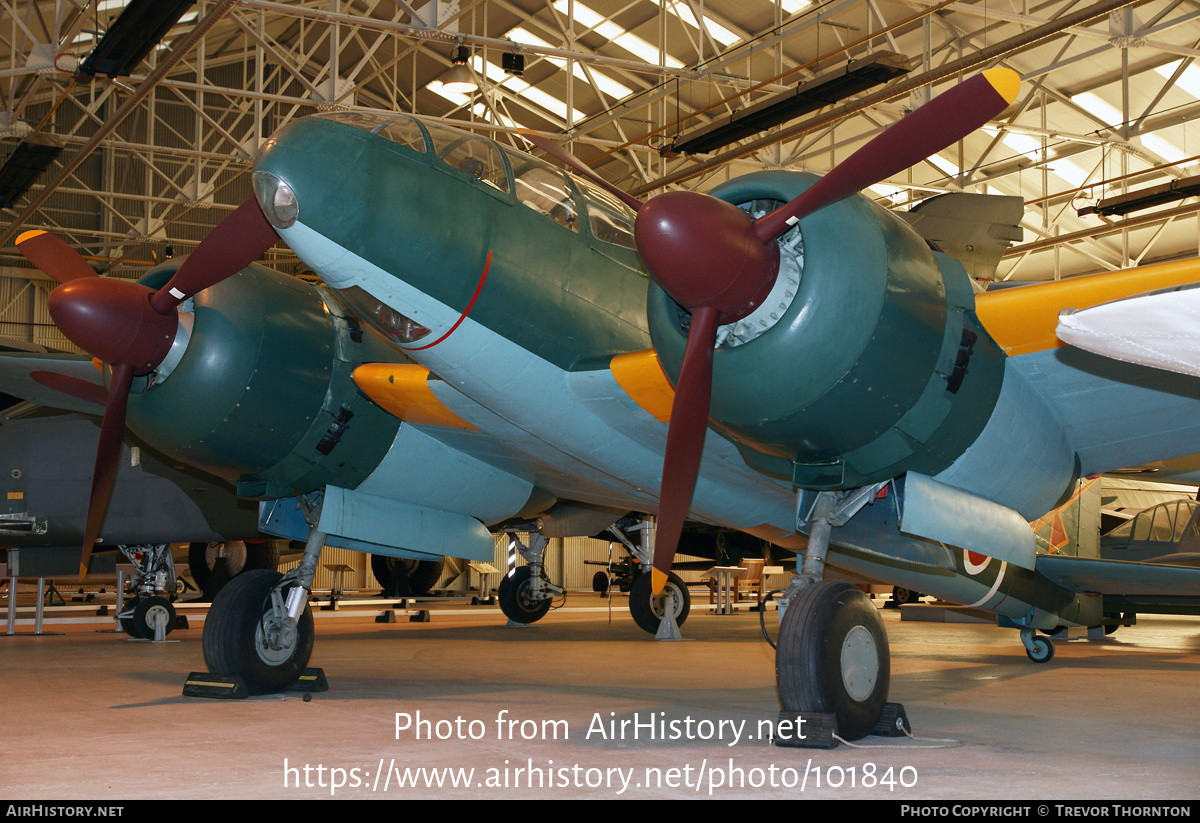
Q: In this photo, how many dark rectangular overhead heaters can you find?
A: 4